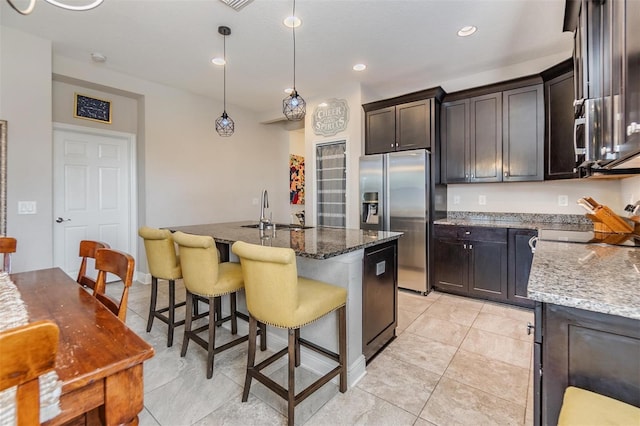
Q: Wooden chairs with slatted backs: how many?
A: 4